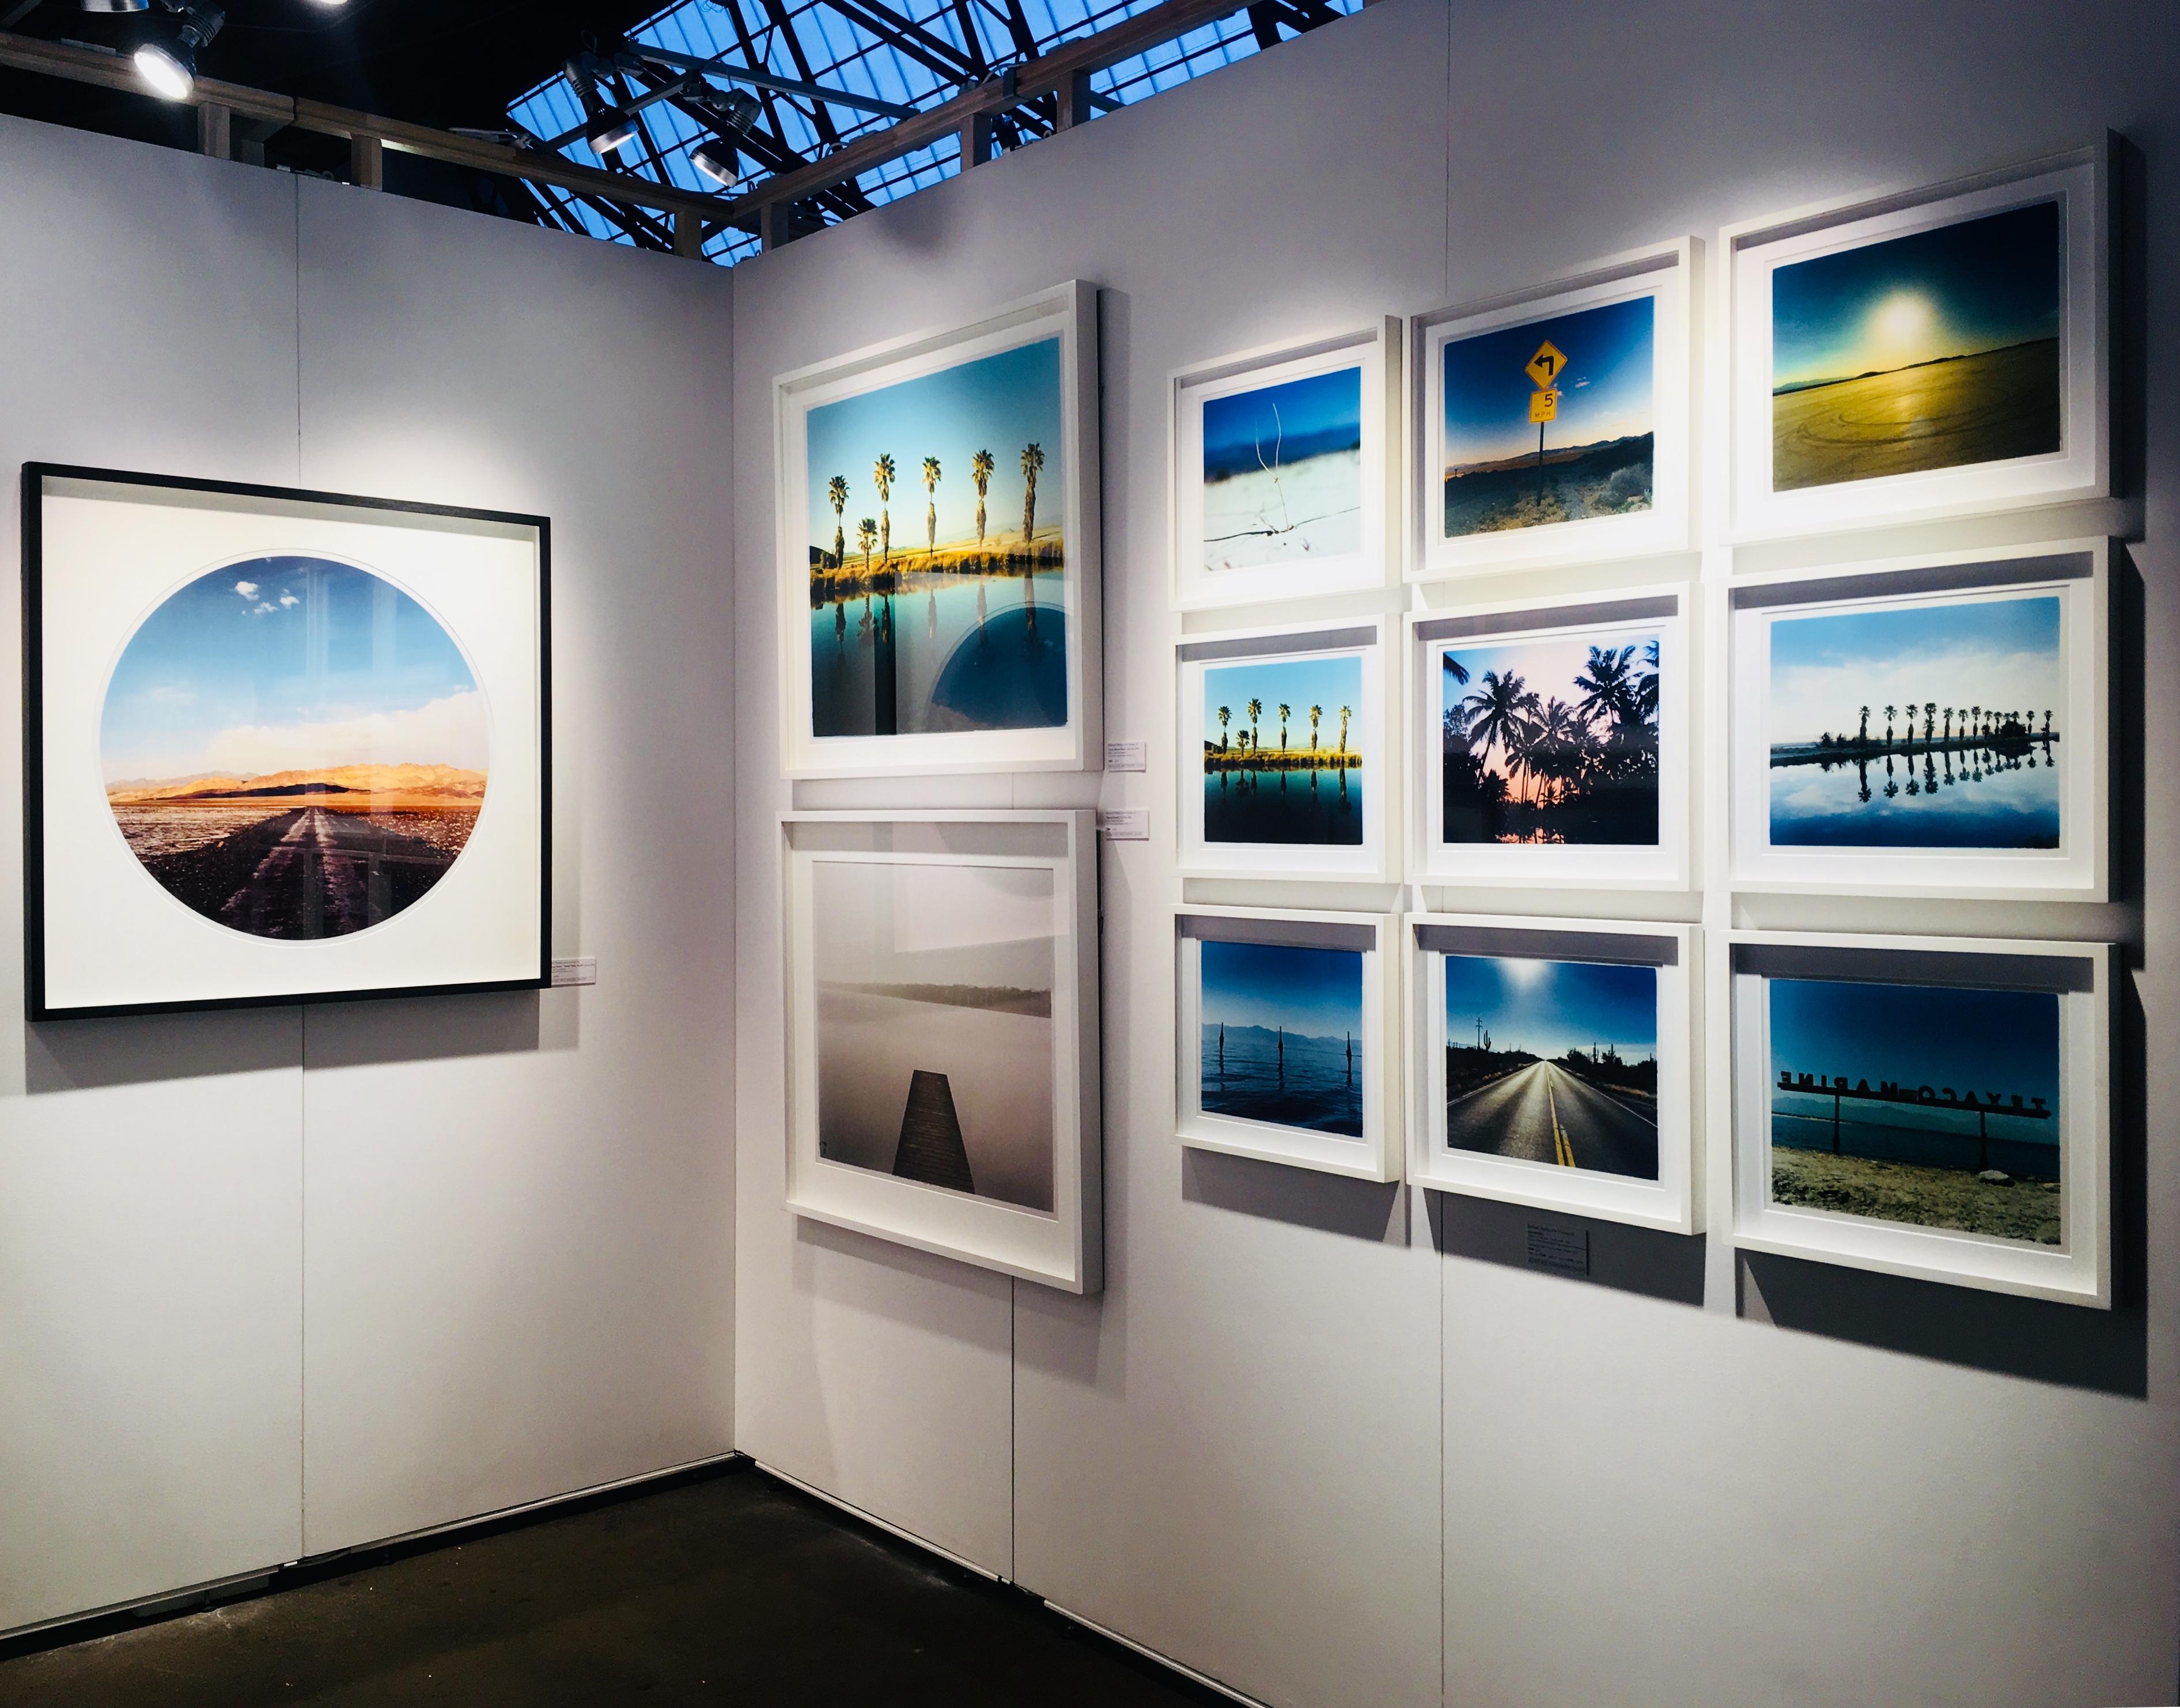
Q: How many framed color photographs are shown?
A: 11